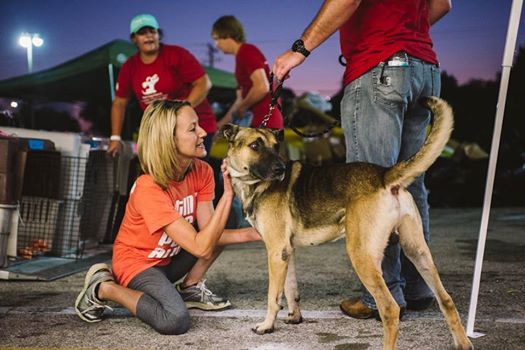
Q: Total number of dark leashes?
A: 1